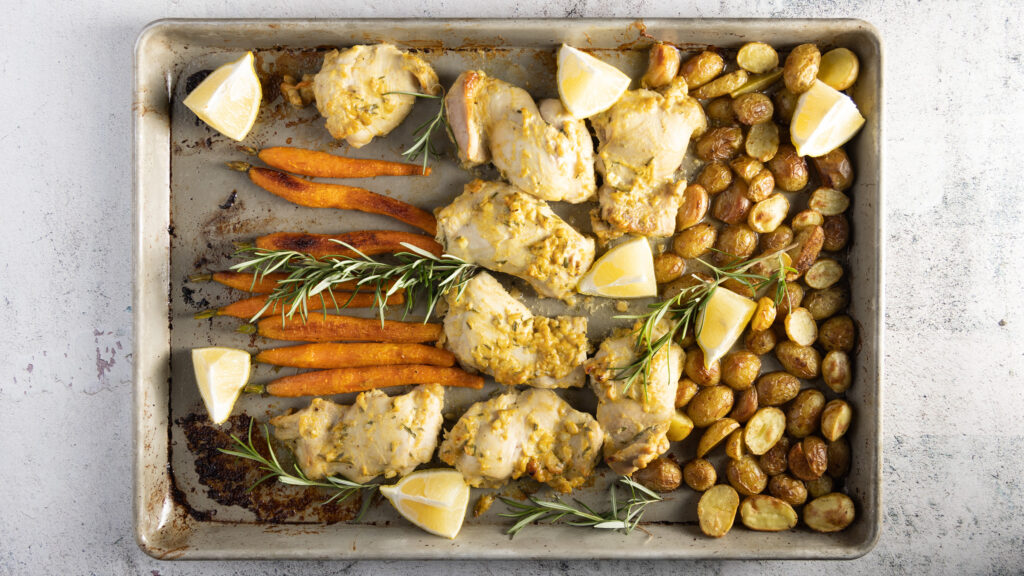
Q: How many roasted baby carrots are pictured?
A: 8